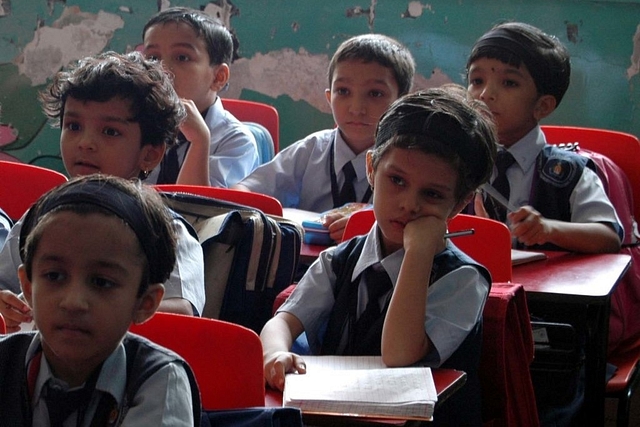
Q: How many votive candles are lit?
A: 0